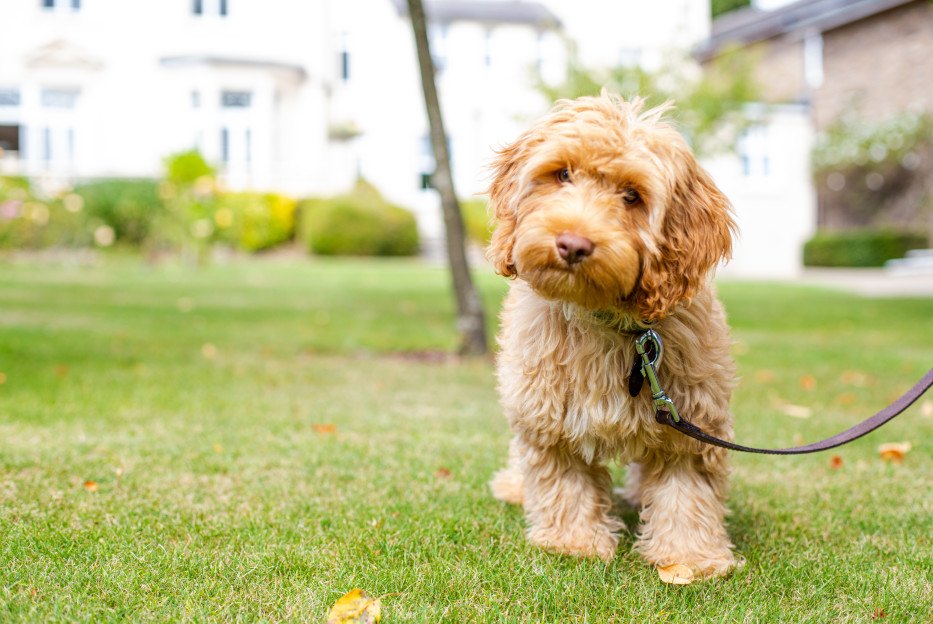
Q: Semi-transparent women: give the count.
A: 0